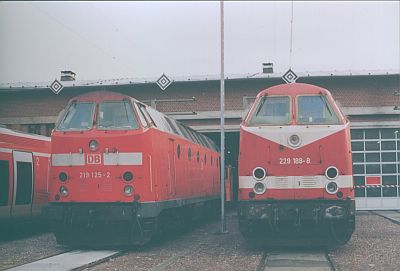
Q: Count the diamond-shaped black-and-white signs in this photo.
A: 3